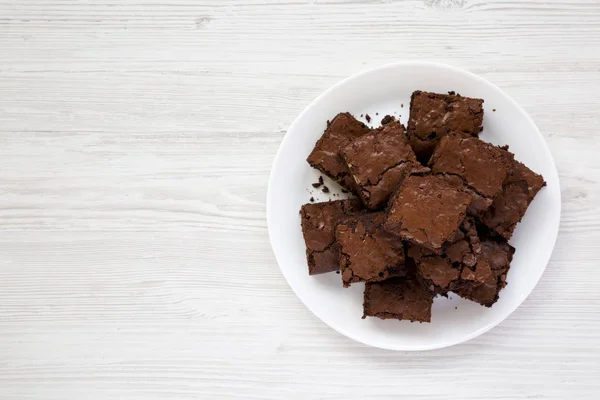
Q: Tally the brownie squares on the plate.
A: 11